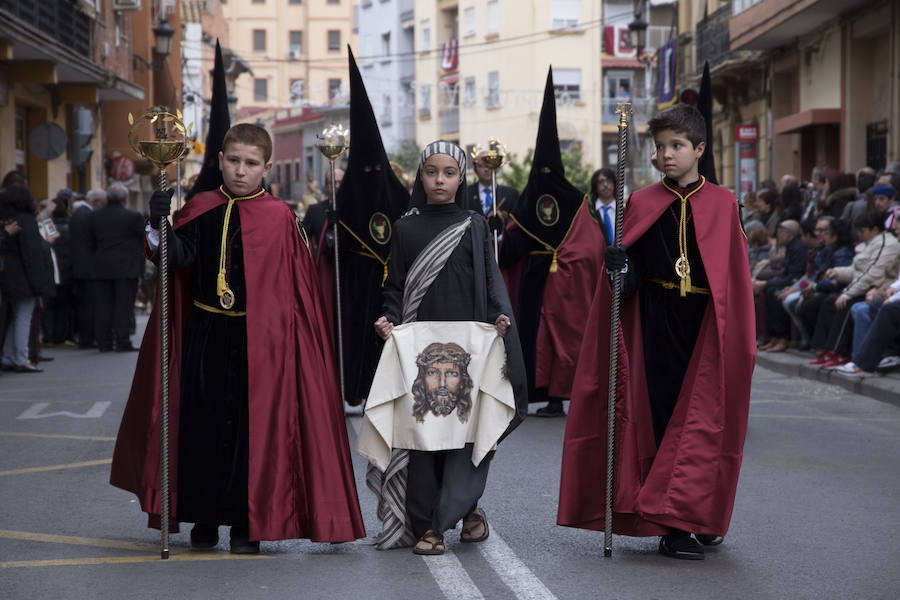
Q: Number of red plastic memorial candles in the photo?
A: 0